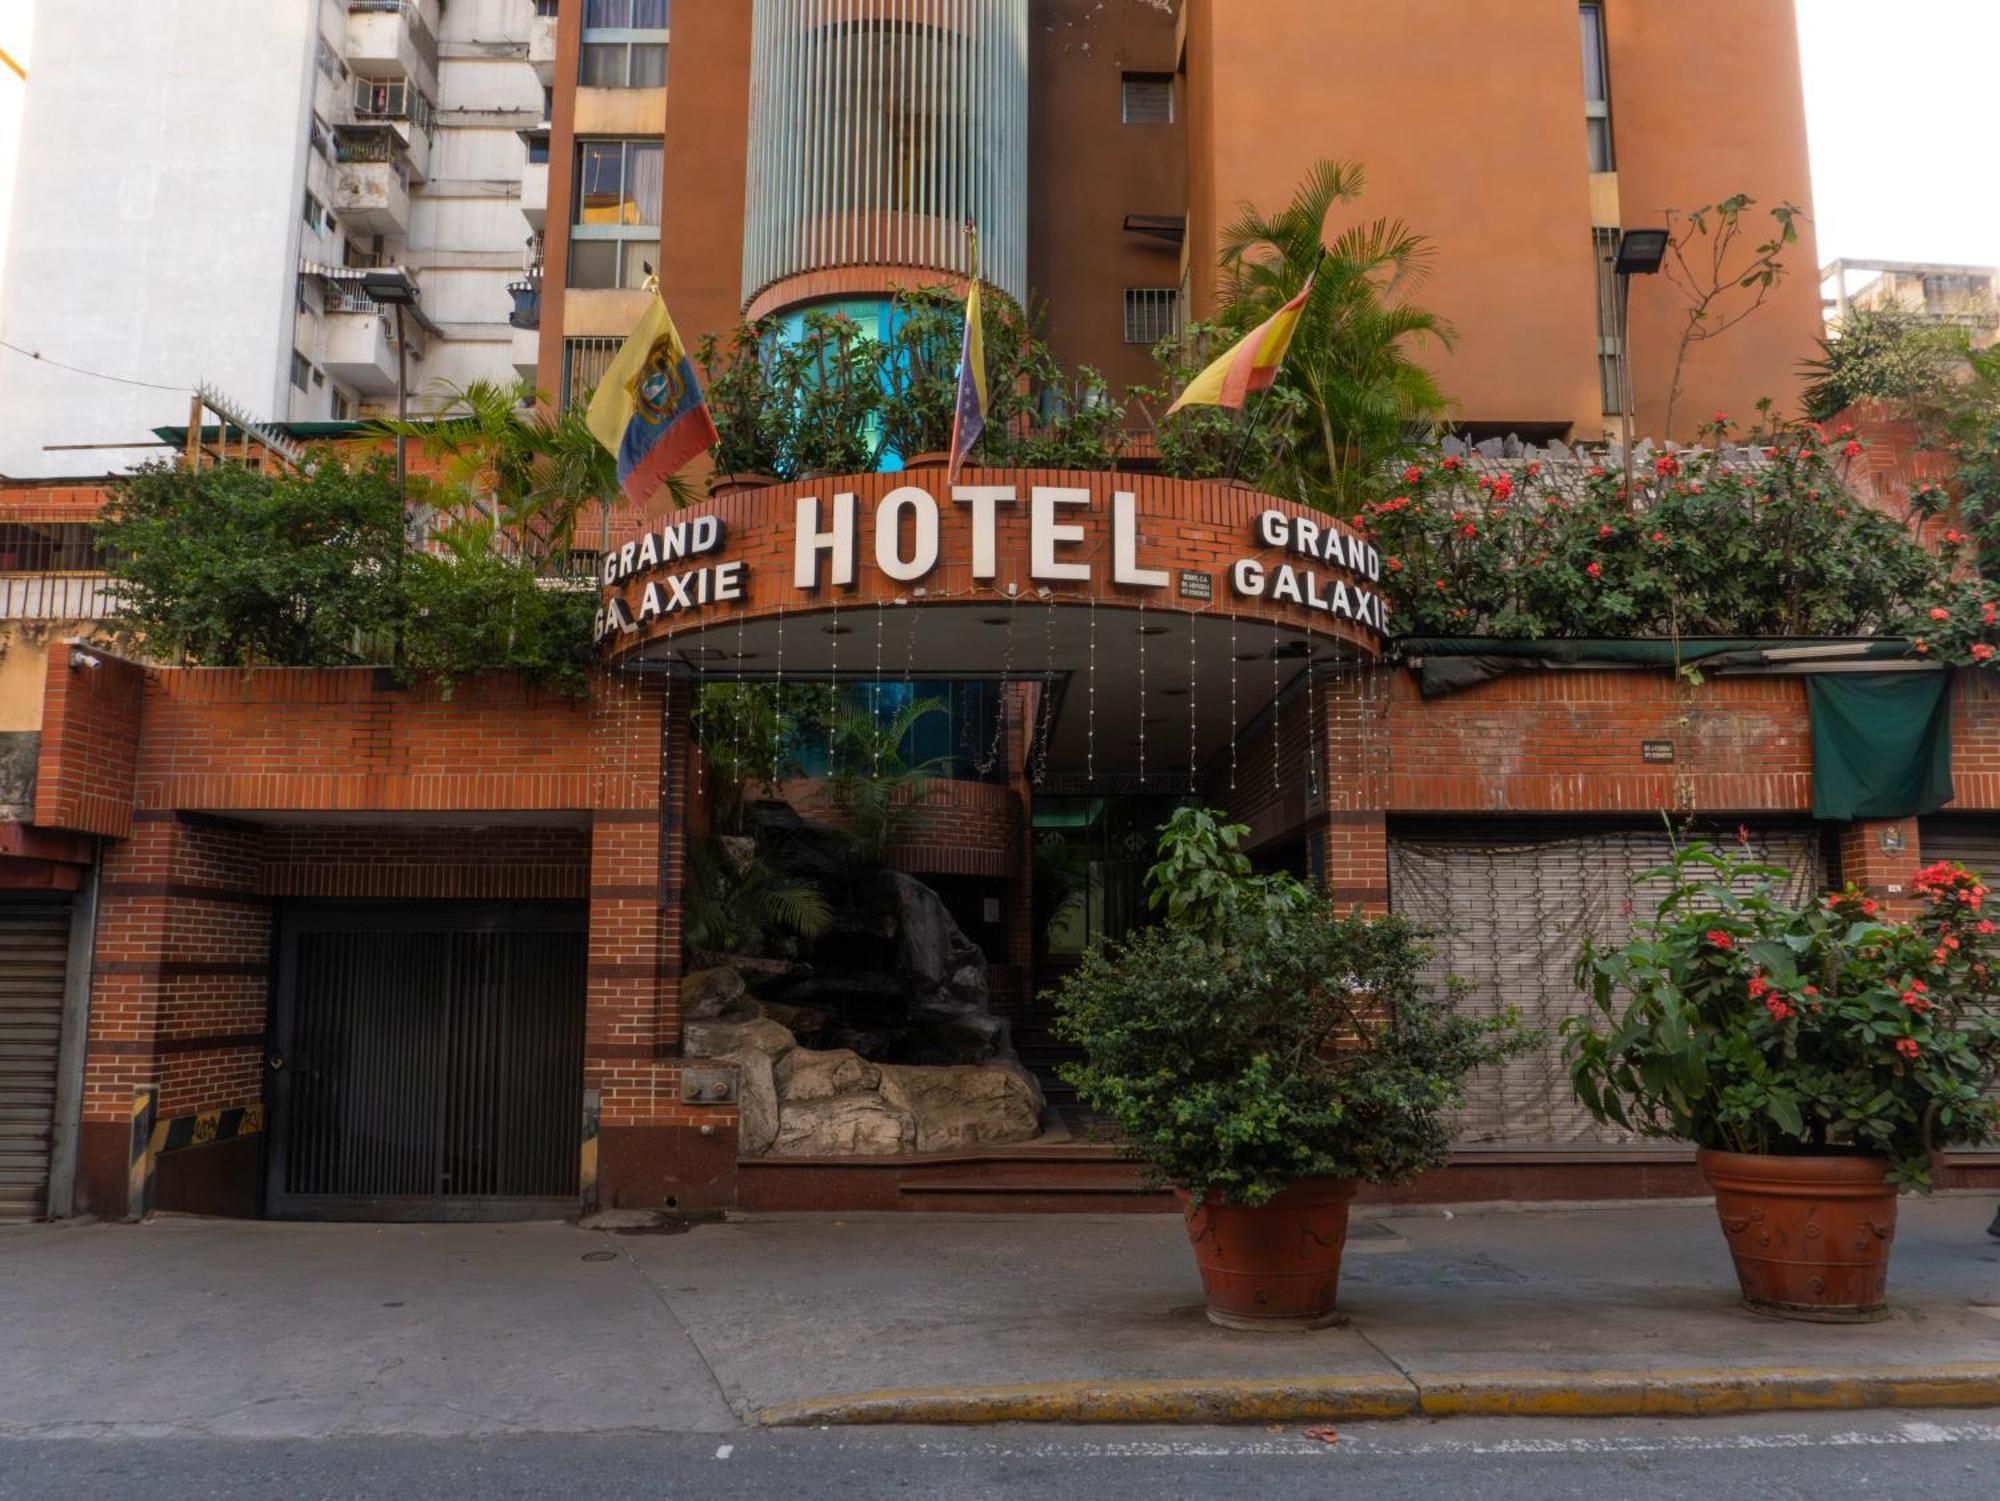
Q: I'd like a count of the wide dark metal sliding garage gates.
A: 1